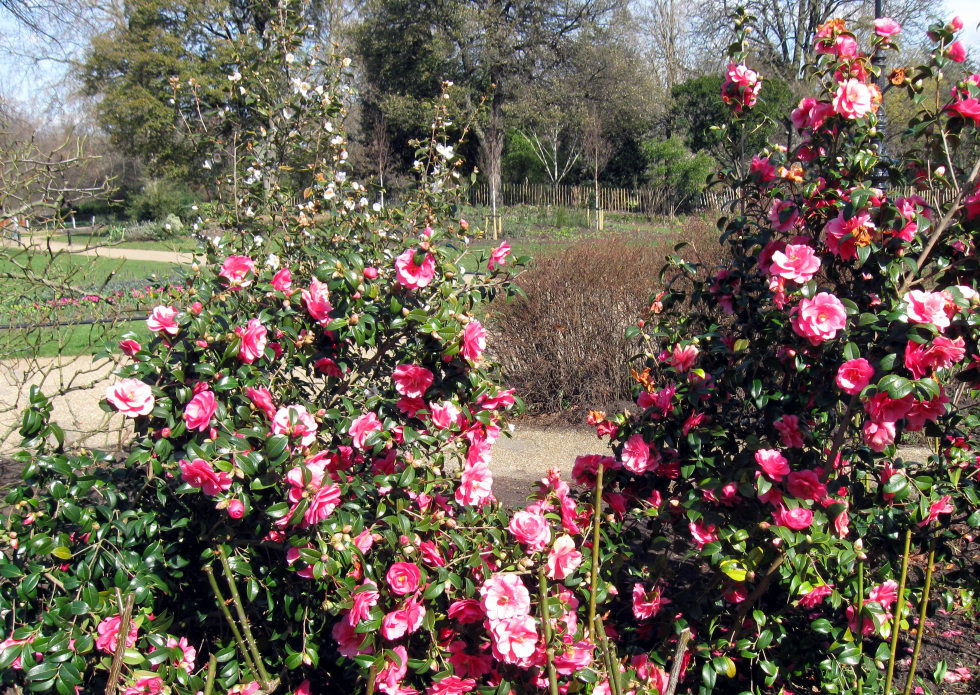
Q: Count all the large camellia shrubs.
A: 2